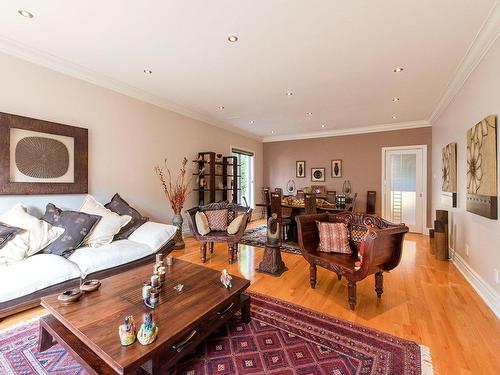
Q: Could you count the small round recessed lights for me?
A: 12